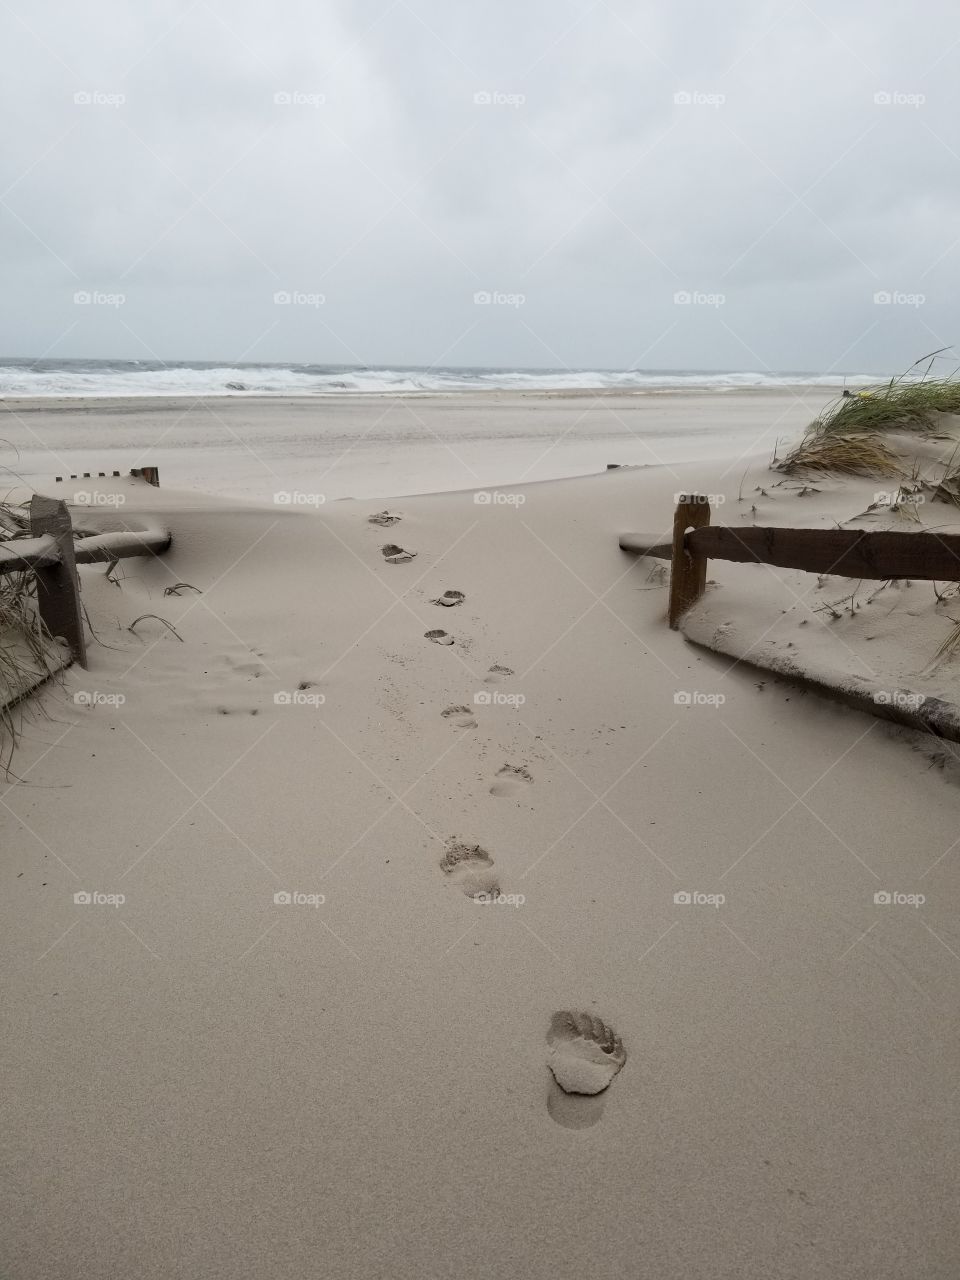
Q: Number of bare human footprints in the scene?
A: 9